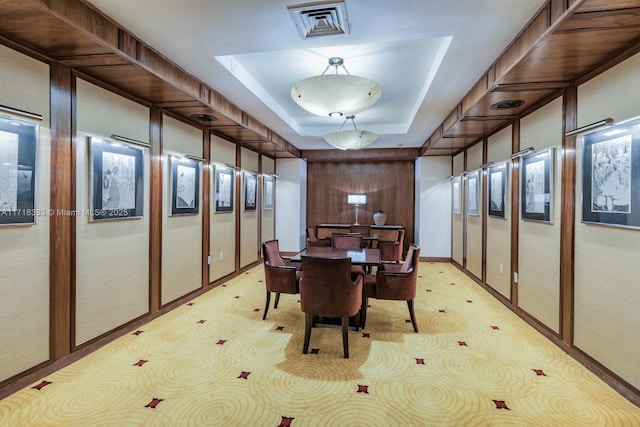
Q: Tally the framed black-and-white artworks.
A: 11